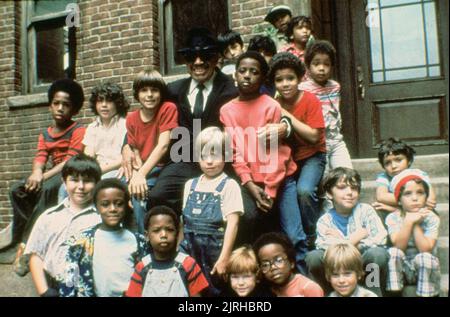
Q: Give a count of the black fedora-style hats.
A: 1